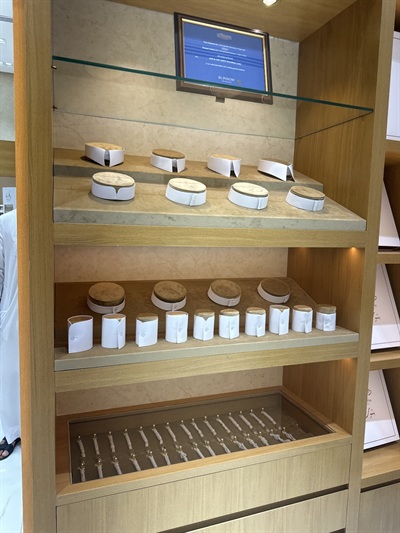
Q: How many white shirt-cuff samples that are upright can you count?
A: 10